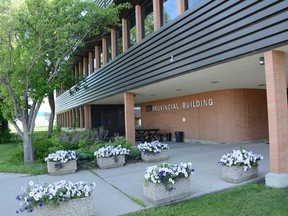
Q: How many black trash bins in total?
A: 2